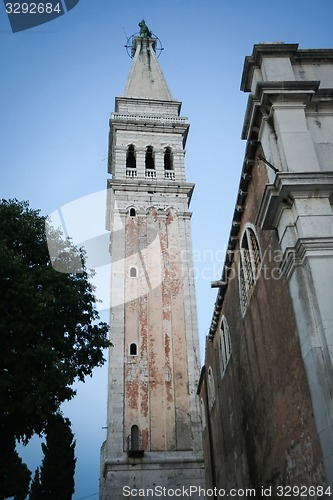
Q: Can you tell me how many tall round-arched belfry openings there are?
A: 3